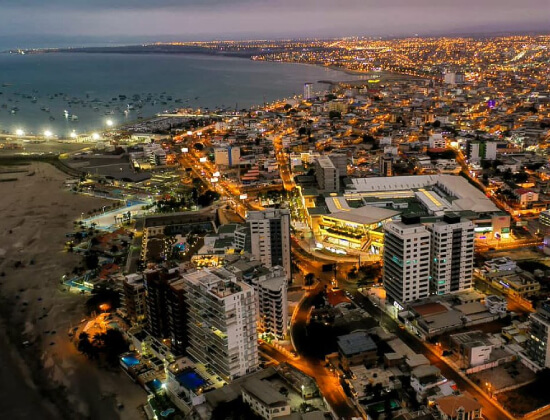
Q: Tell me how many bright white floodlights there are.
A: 5